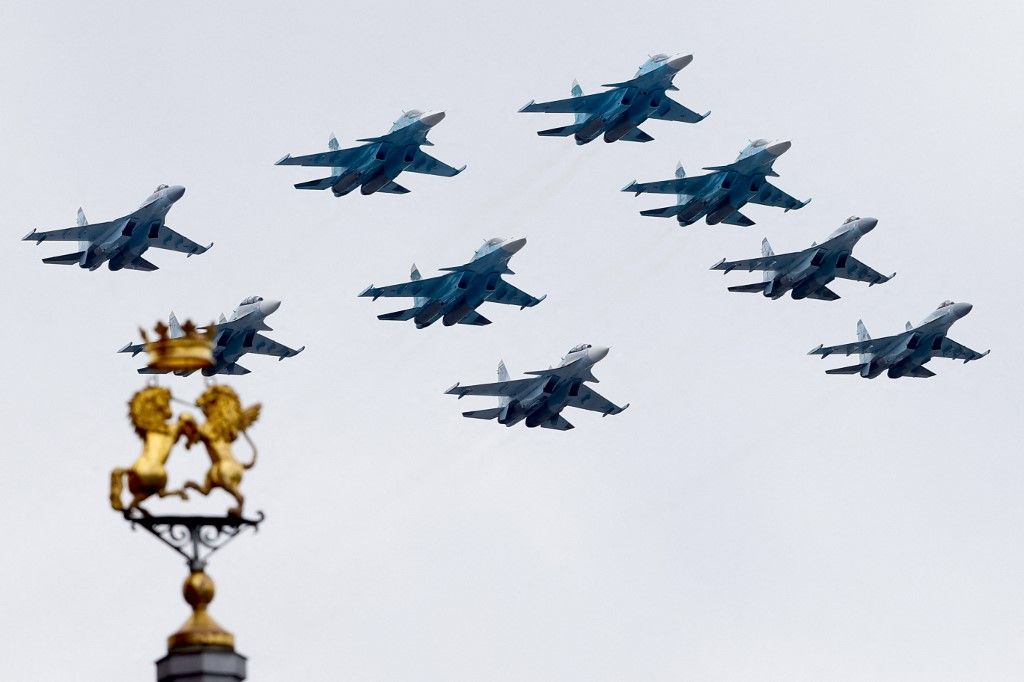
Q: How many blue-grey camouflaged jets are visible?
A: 9